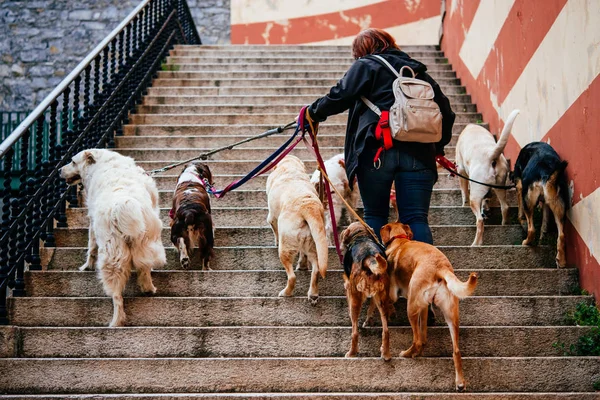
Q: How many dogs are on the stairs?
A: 8